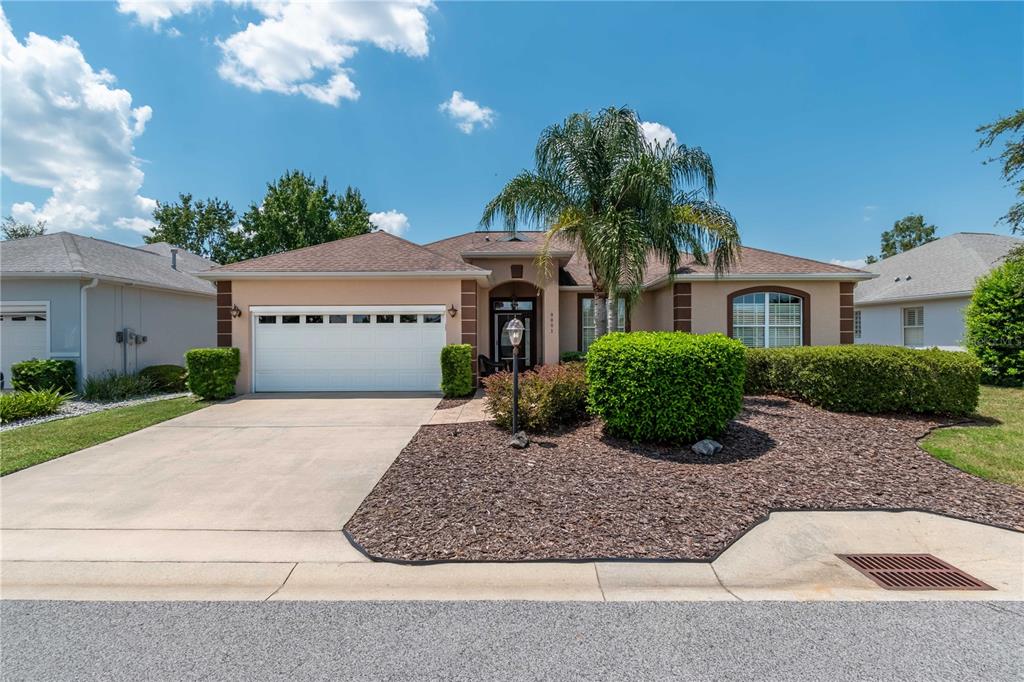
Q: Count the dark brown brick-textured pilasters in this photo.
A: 4